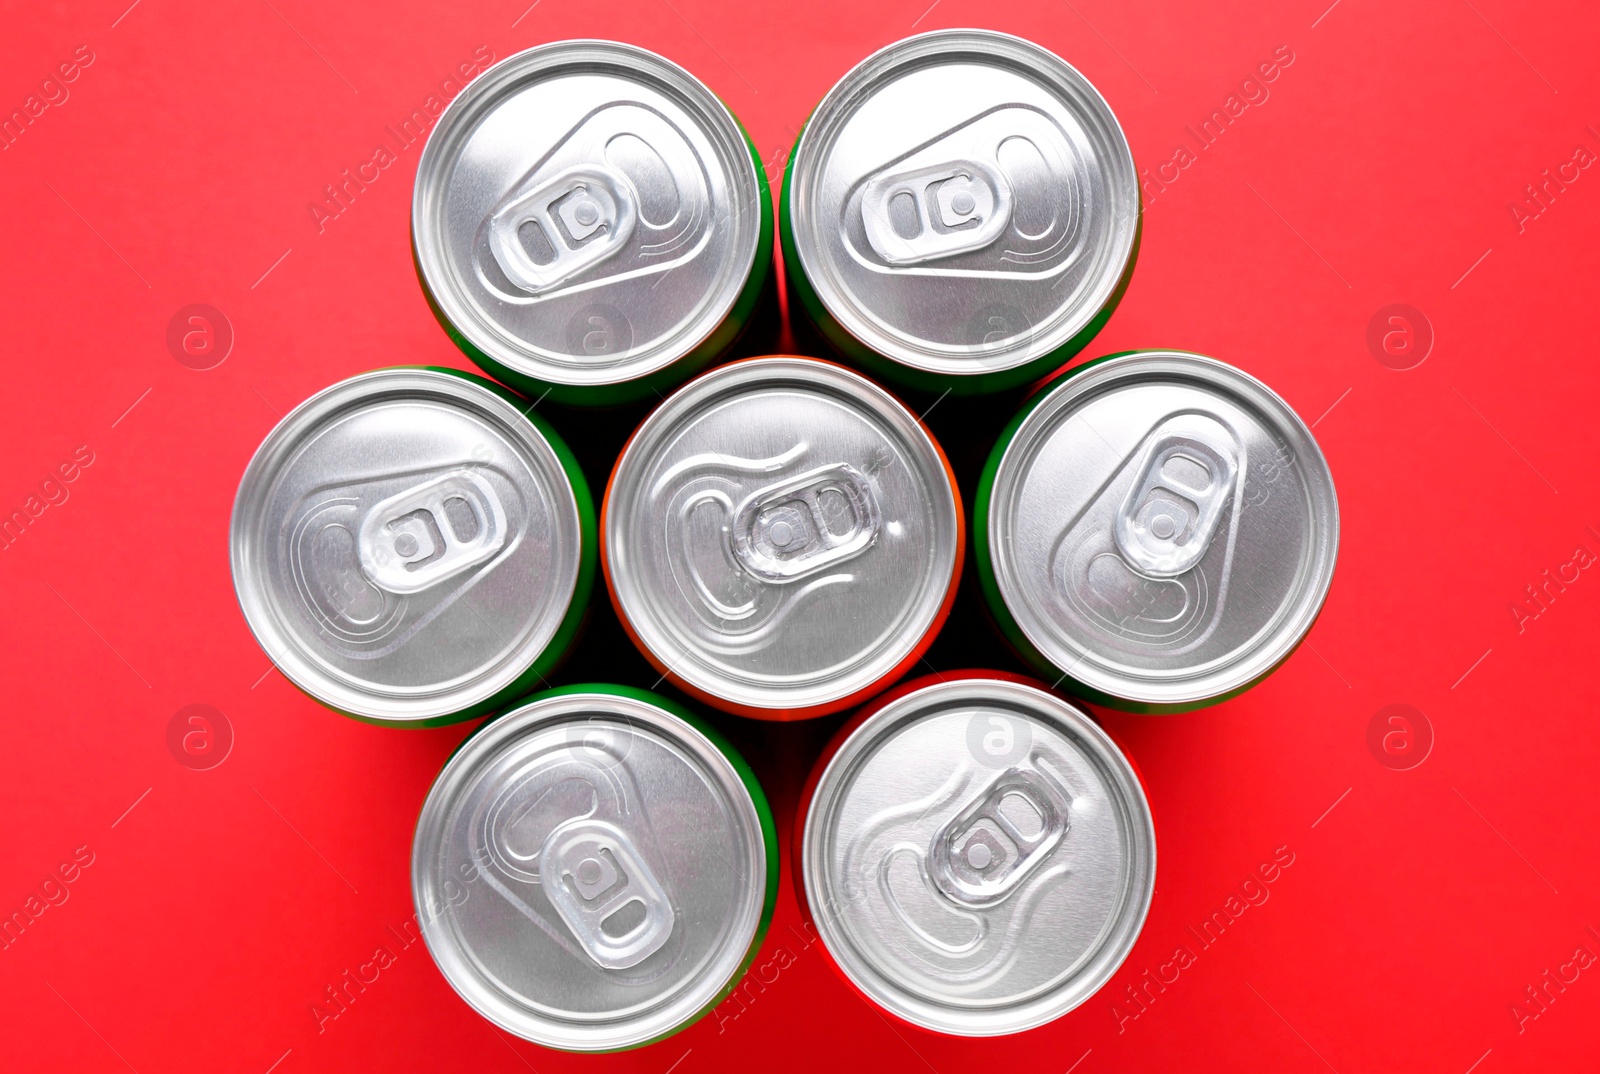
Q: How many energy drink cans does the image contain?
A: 7